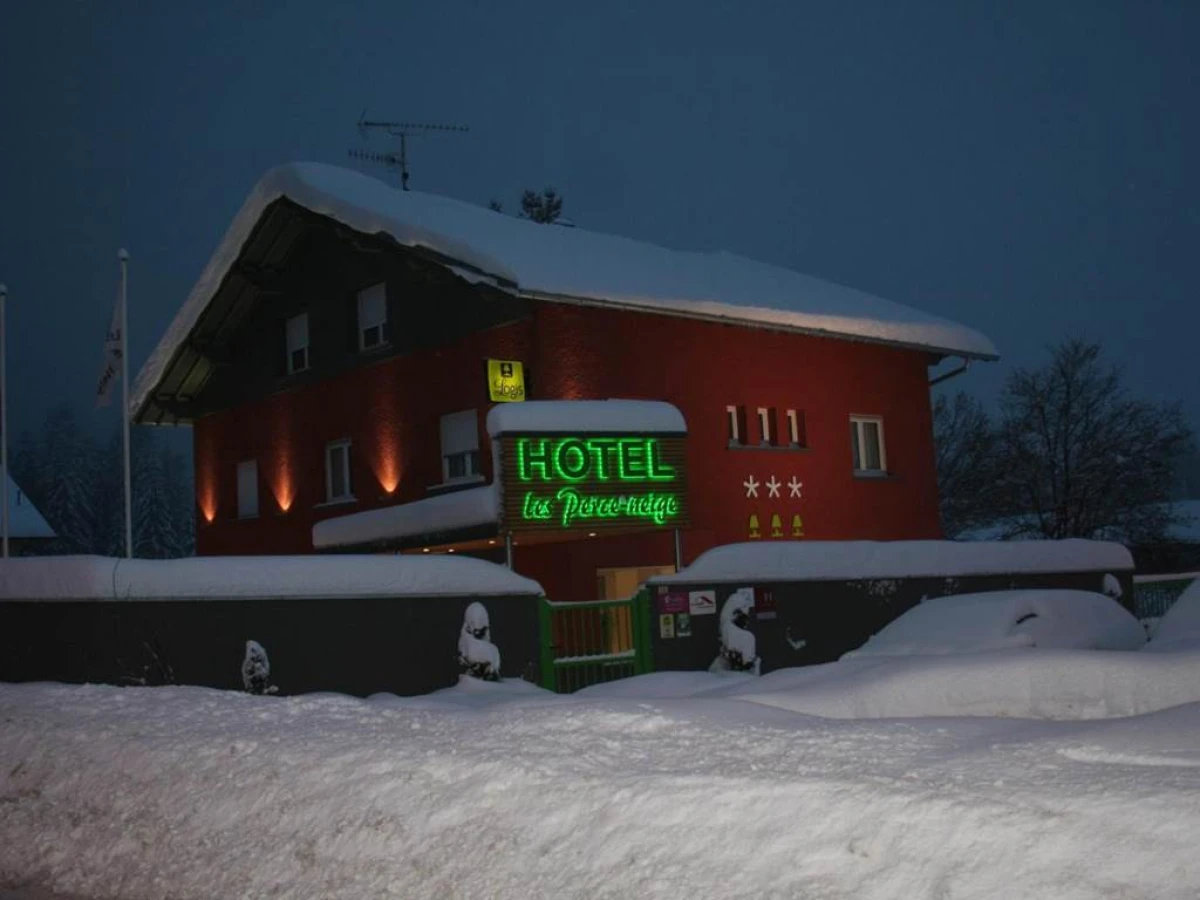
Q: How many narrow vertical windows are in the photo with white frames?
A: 3